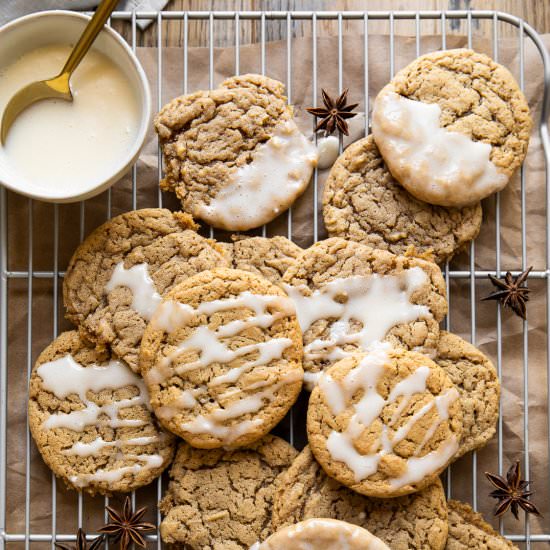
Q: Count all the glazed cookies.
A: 8